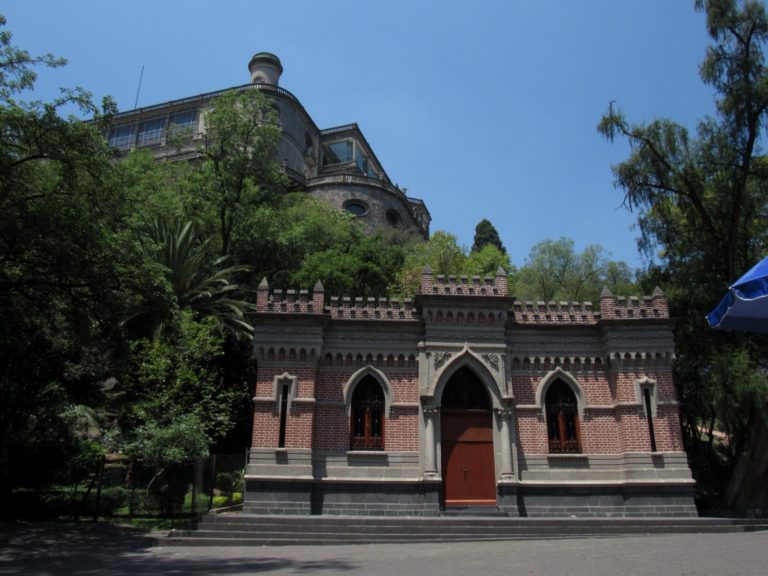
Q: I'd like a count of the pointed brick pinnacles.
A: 6